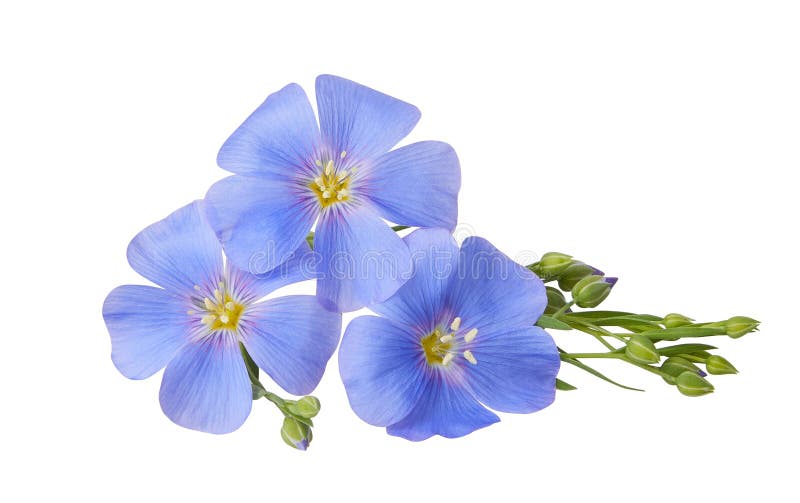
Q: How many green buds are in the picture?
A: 12